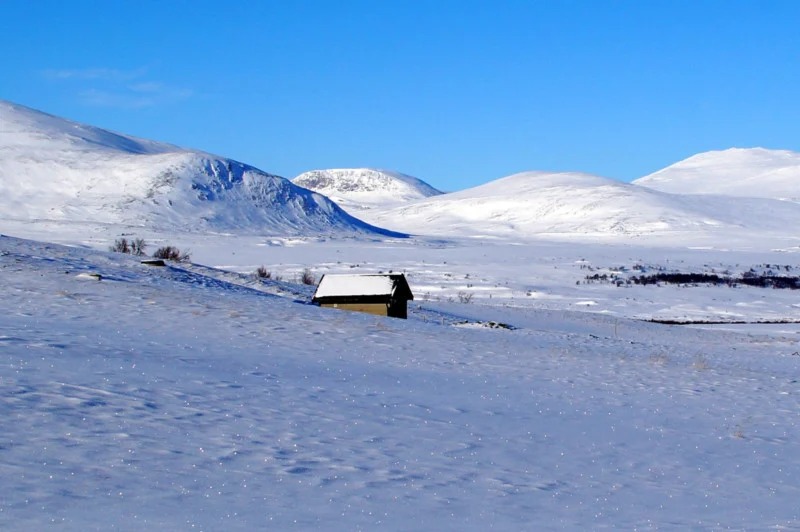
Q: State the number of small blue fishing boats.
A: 0